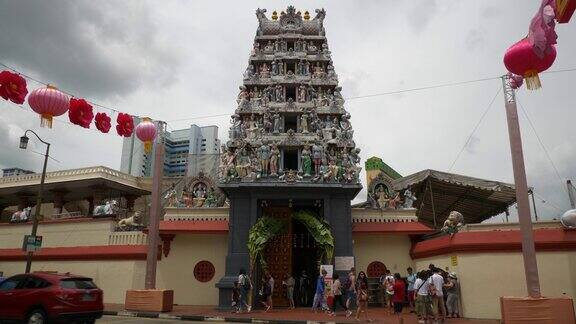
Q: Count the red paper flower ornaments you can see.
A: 4